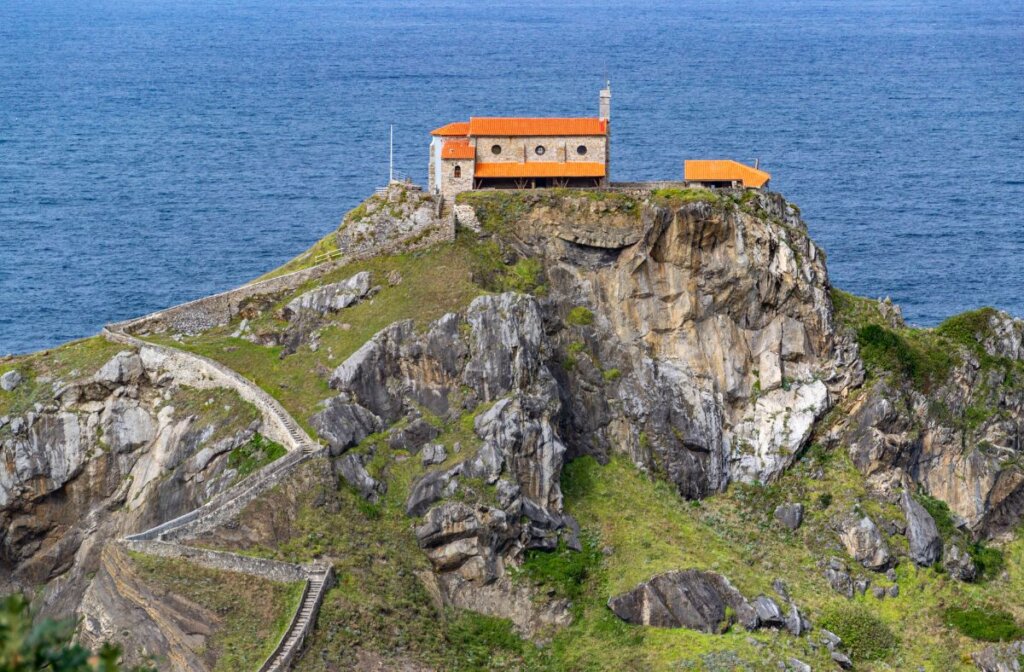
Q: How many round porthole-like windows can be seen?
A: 3